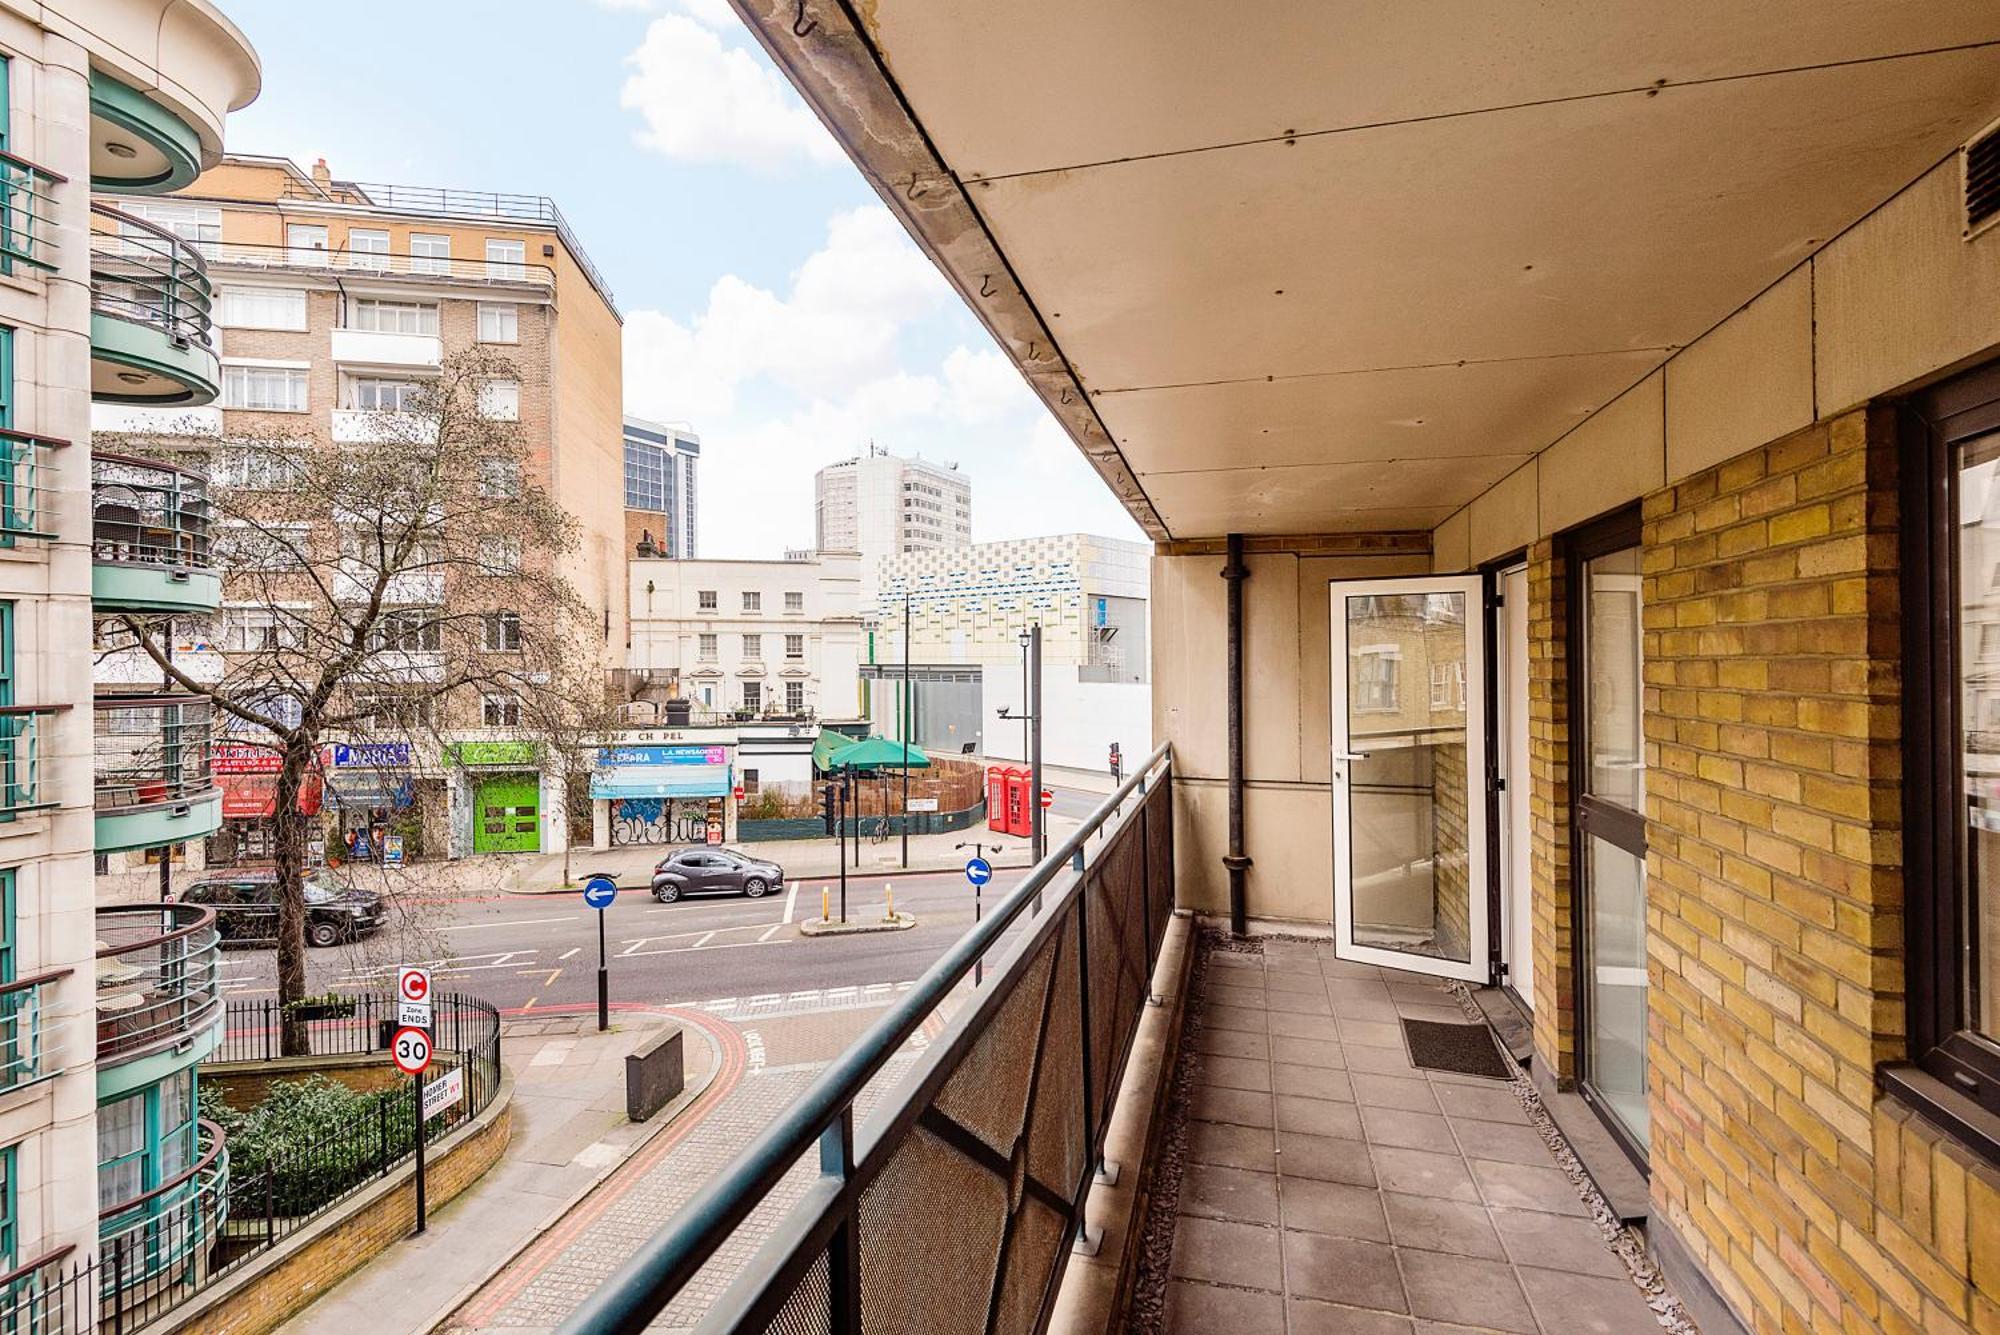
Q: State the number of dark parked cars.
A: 2